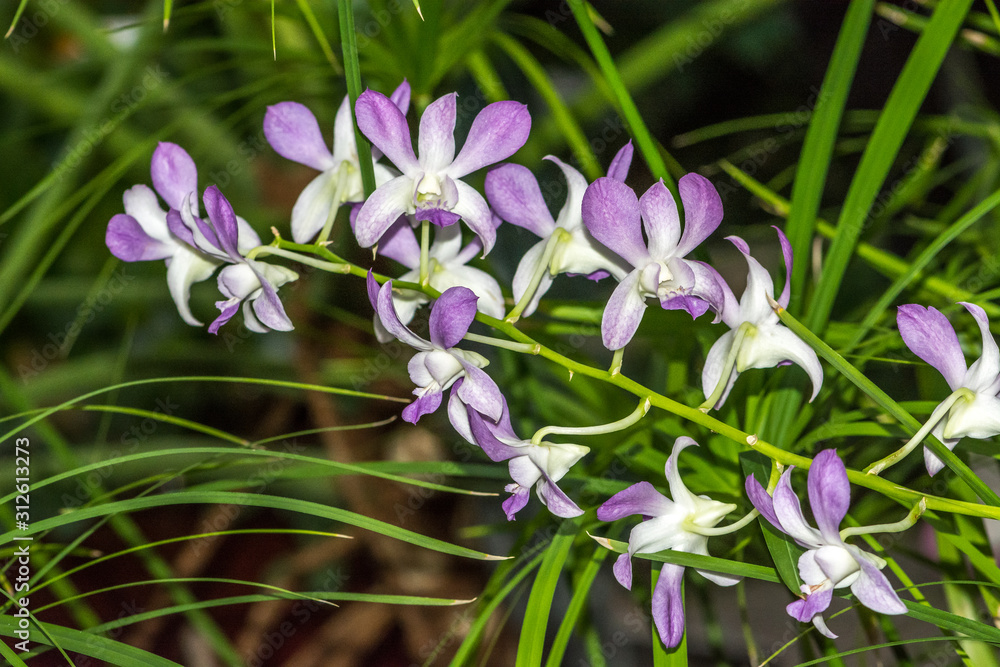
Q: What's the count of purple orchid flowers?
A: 13